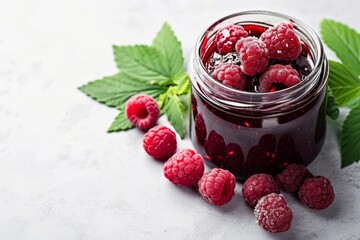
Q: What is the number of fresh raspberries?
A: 13